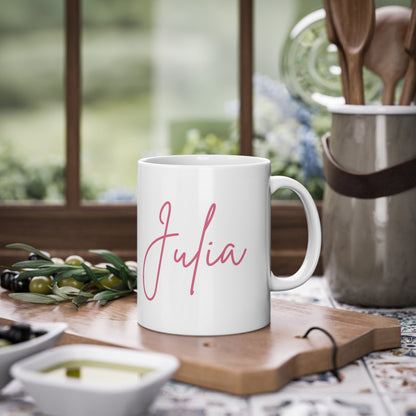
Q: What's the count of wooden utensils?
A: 4